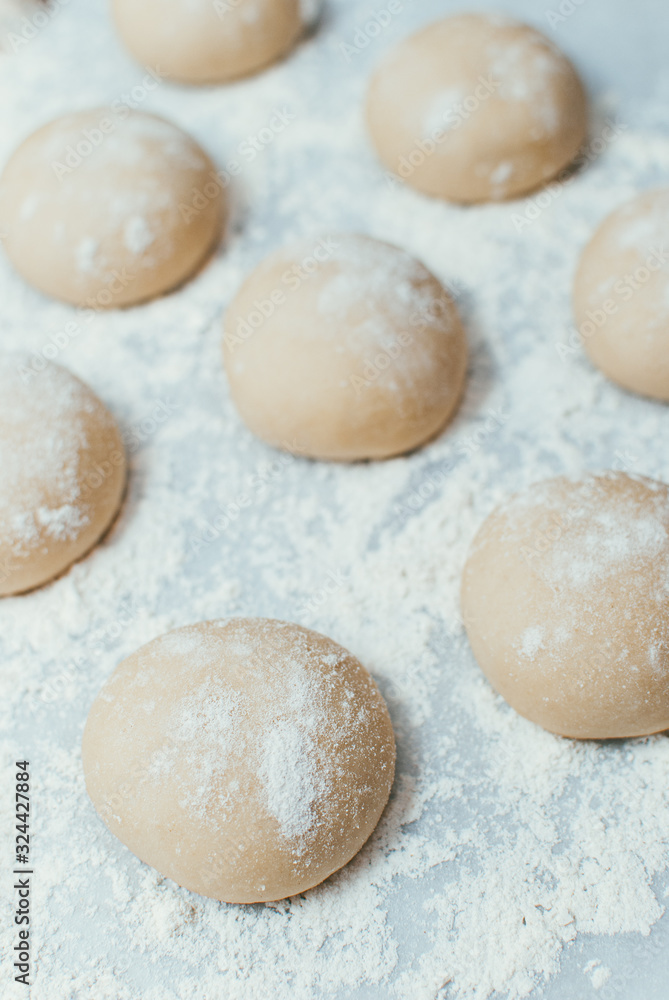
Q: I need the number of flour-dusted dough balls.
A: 8